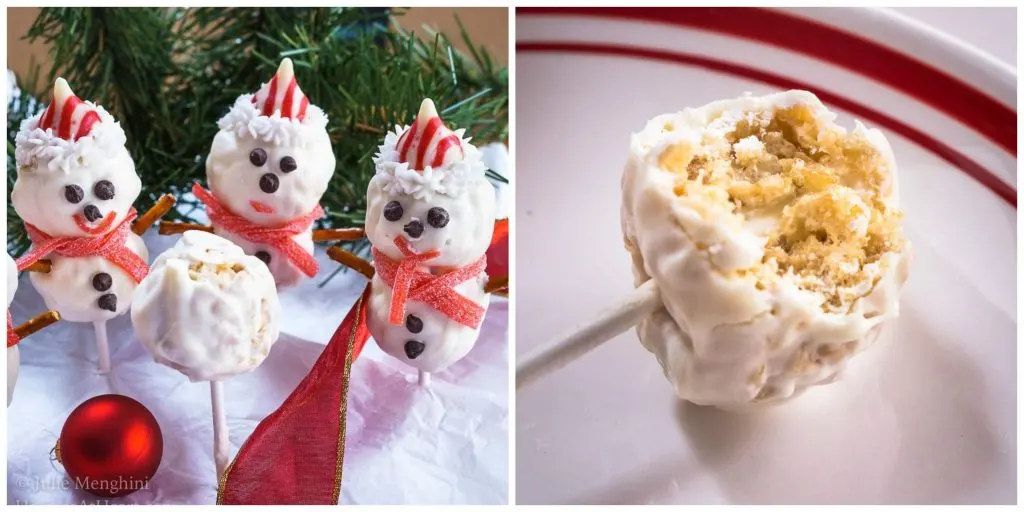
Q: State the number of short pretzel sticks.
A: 7